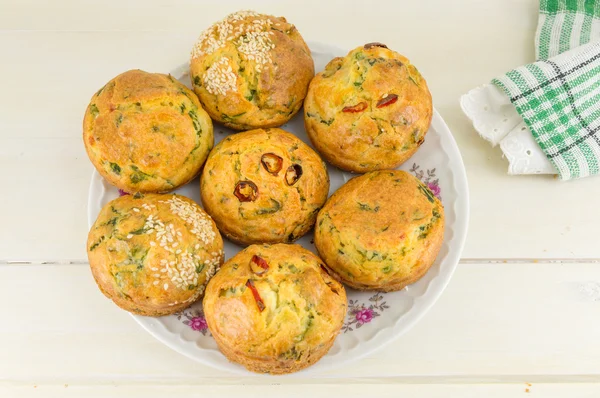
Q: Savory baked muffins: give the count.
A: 7